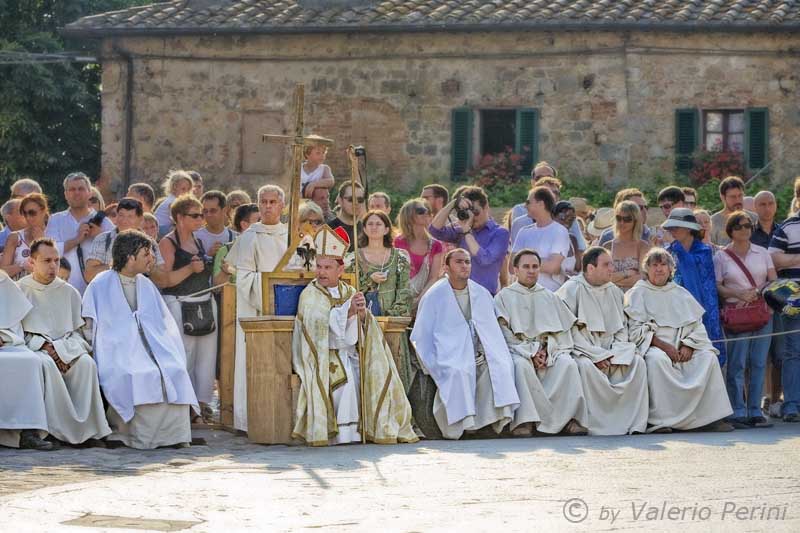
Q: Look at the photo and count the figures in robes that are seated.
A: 8